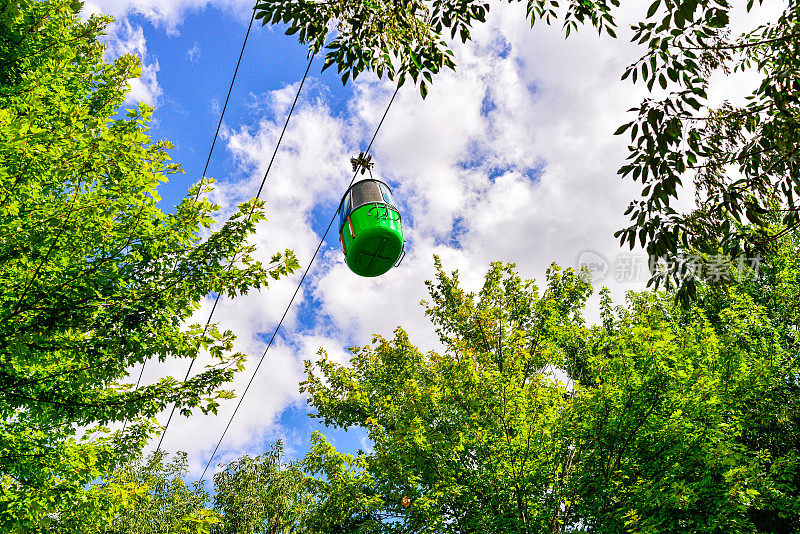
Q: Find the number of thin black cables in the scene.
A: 3